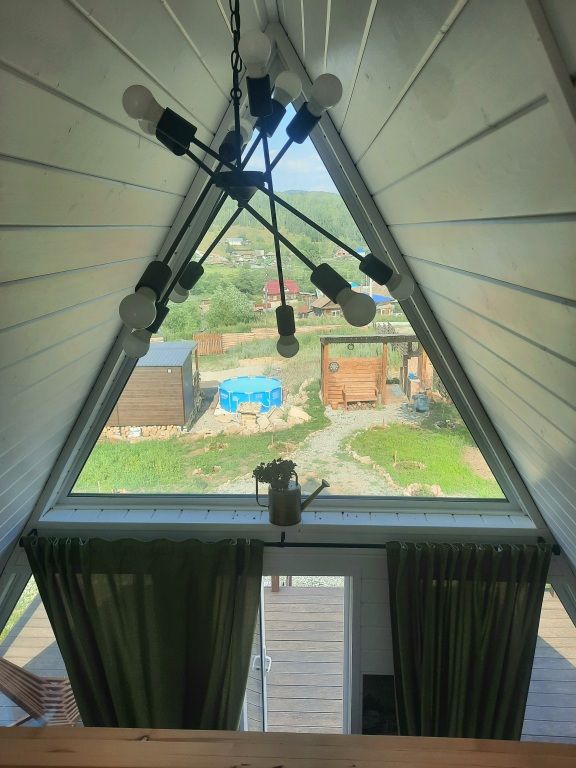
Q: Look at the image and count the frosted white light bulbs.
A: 12